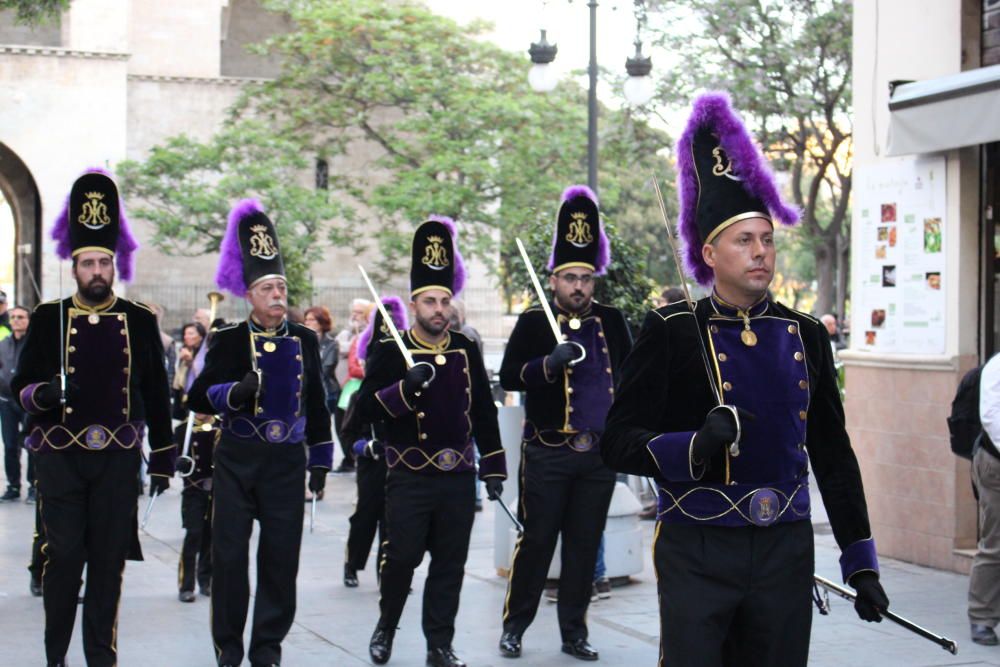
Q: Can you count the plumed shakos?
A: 6